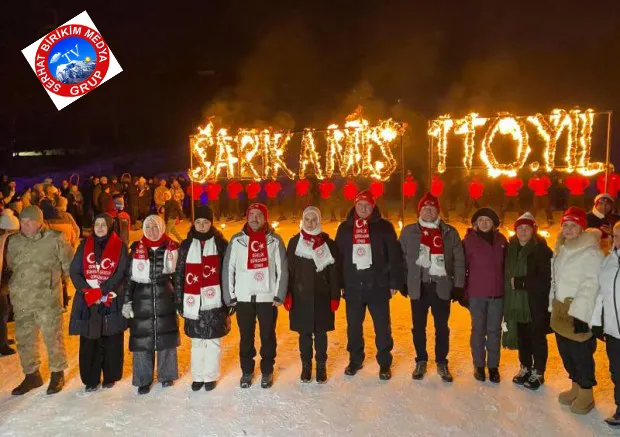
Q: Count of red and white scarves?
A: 7